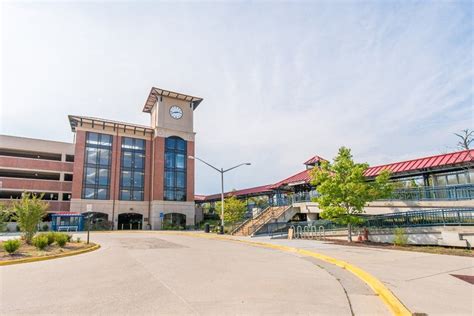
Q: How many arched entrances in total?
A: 3